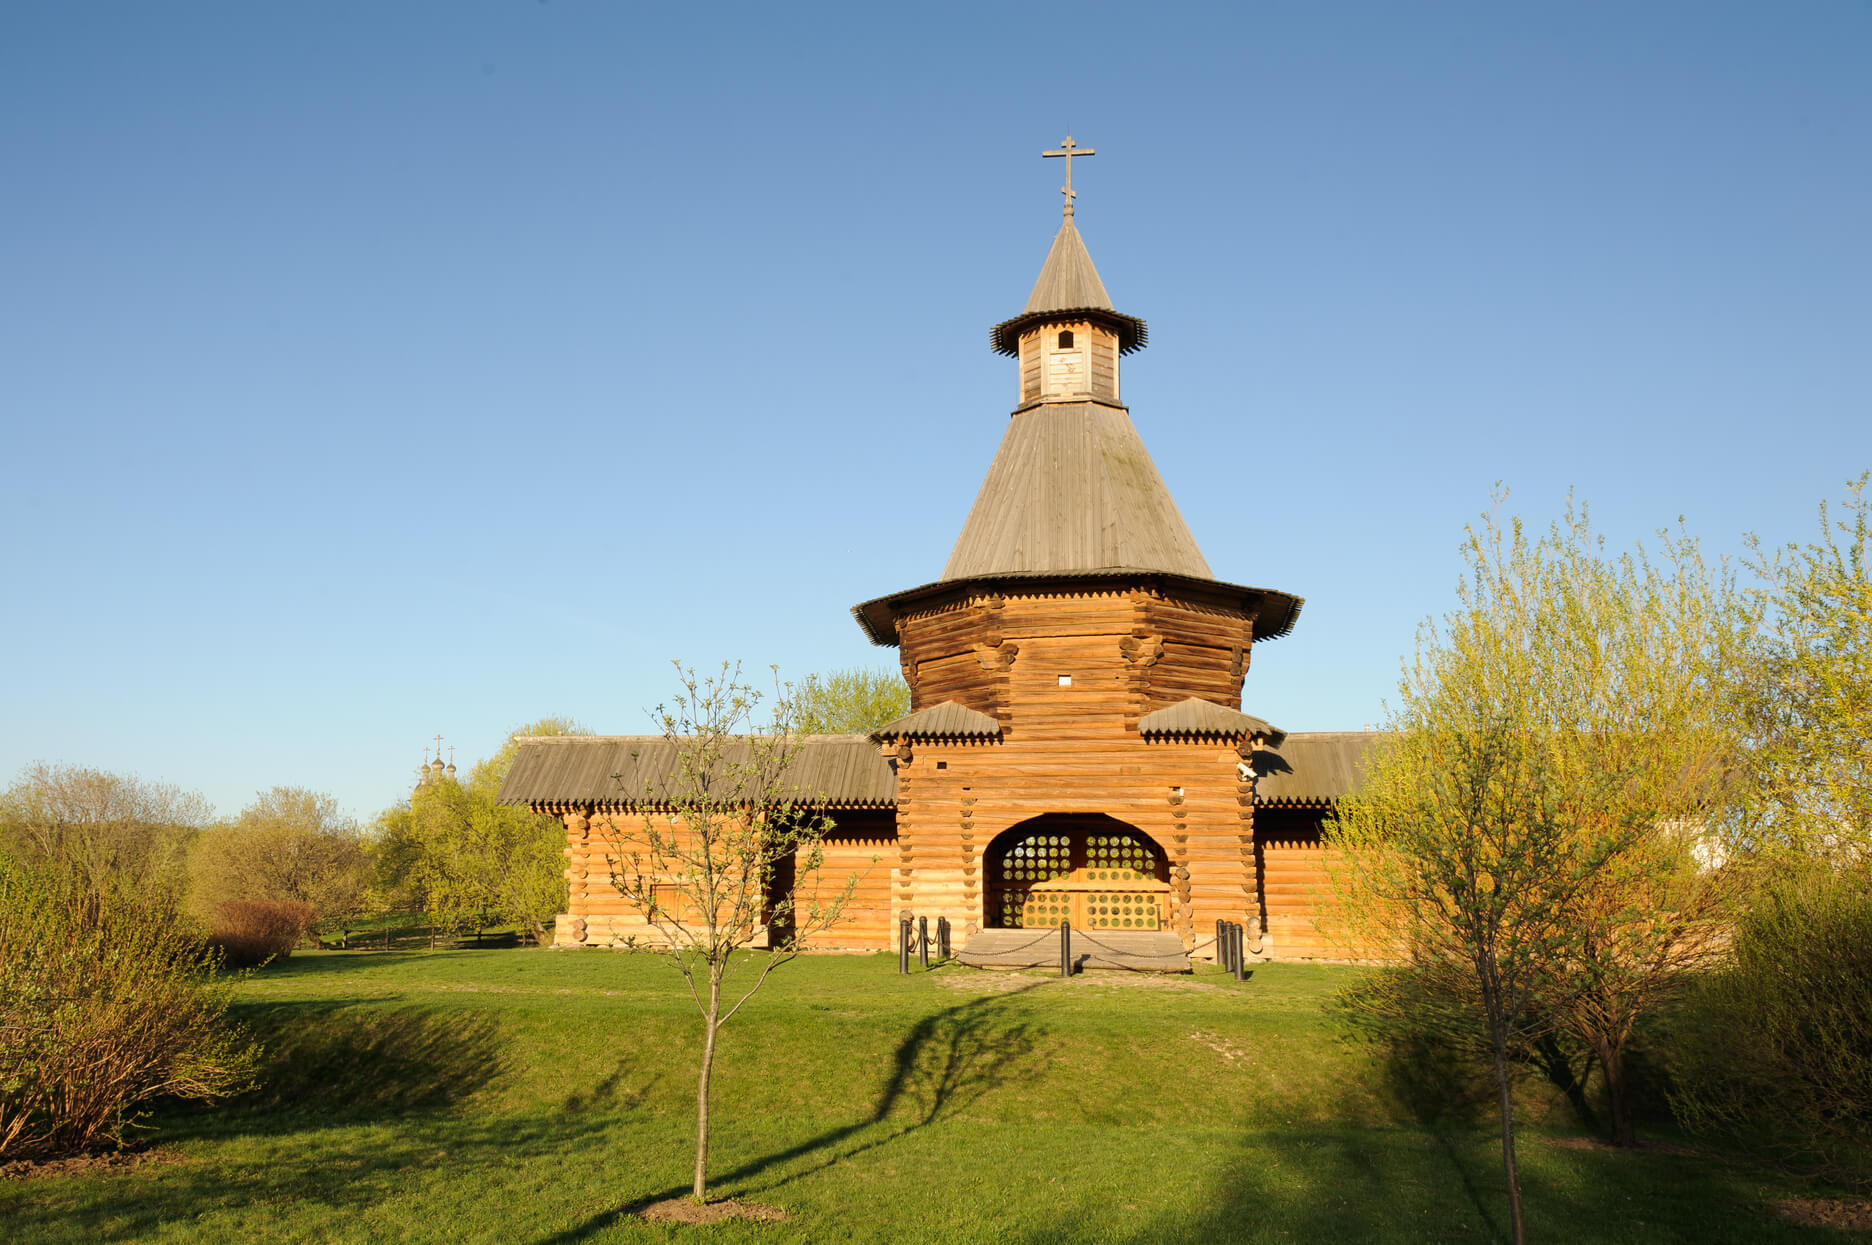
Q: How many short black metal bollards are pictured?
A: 7